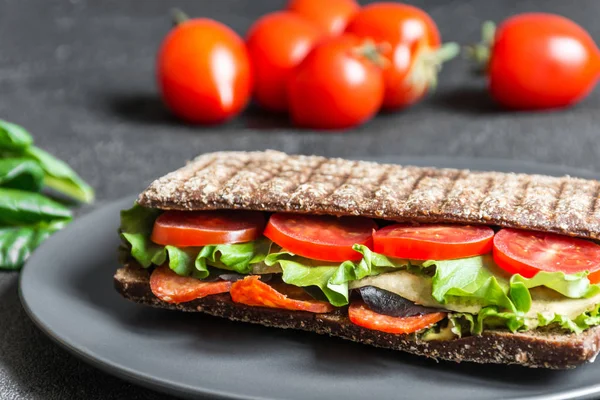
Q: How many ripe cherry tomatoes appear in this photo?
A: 6